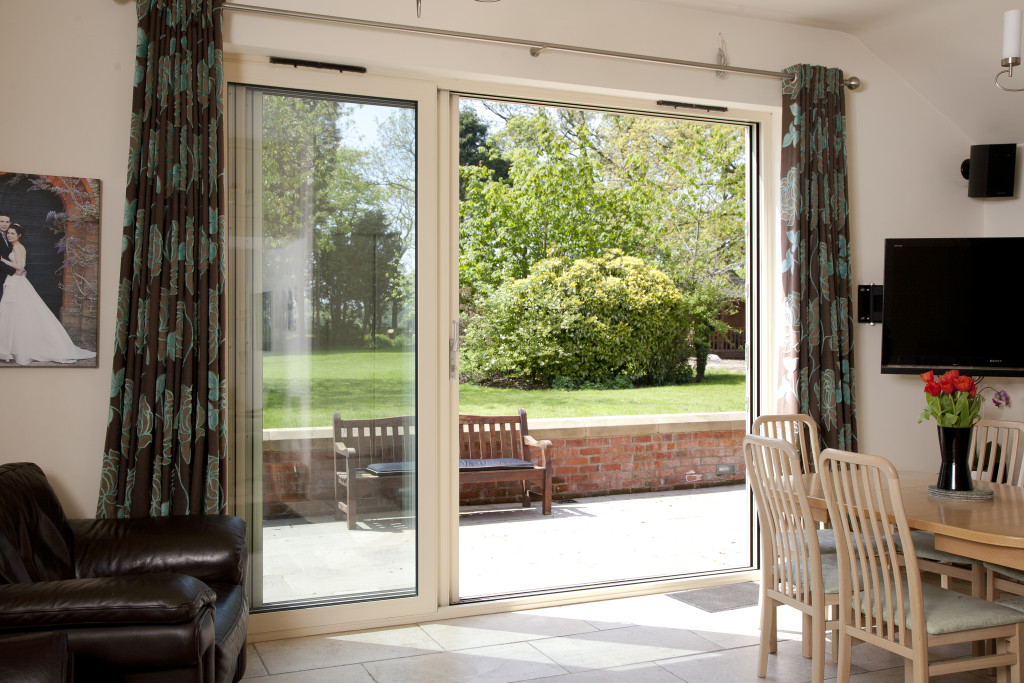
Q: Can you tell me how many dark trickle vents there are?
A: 2